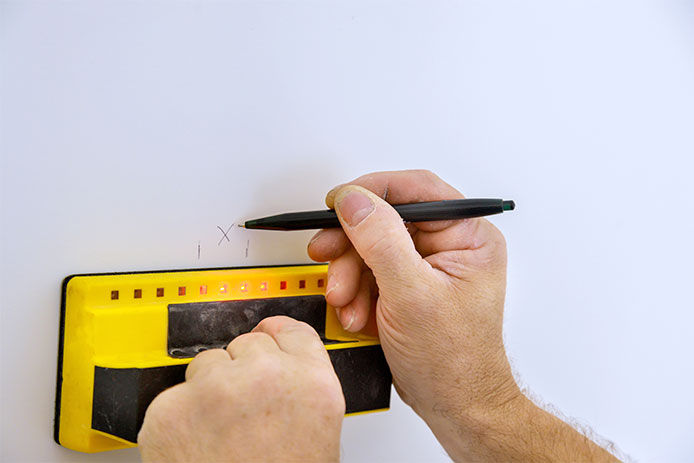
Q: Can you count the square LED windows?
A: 11